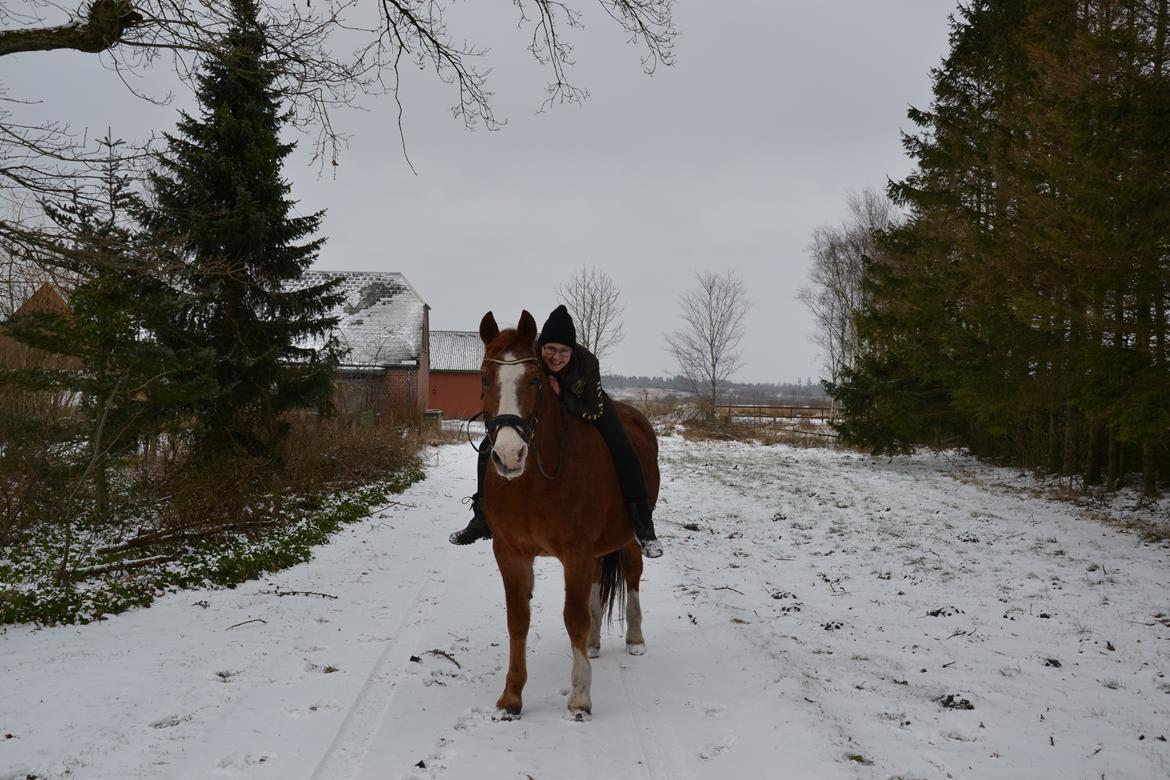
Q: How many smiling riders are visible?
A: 1